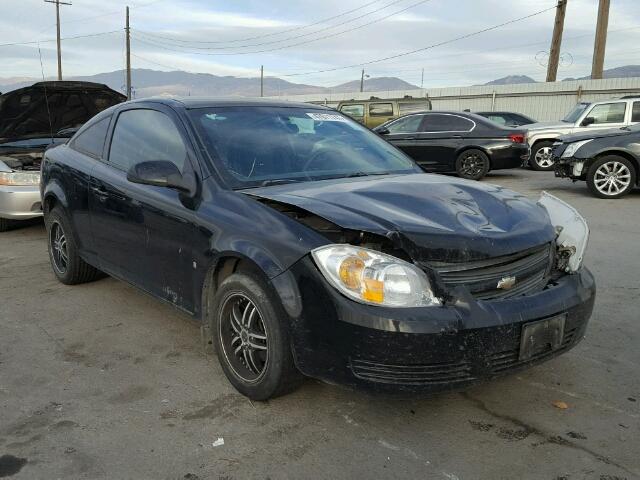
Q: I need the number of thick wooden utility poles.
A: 2